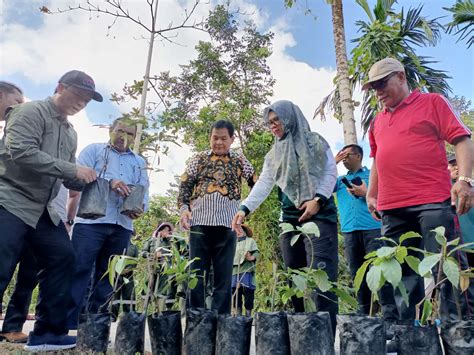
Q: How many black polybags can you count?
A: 12